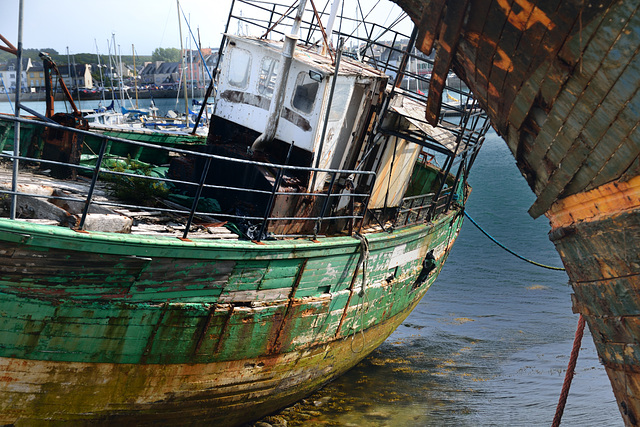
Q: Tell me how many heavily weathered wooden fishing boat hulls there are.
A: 2